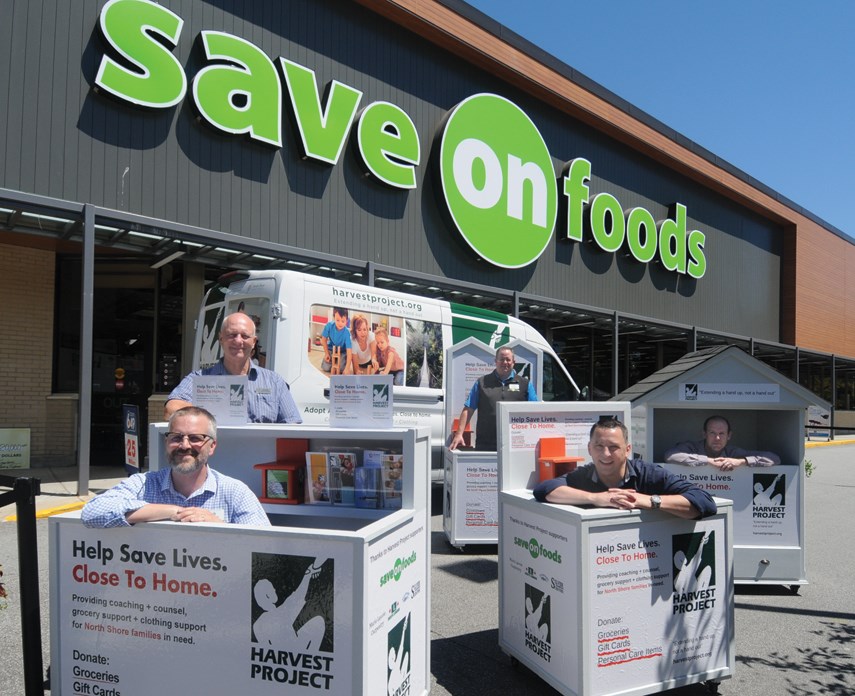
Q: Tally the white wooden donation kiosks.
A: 4